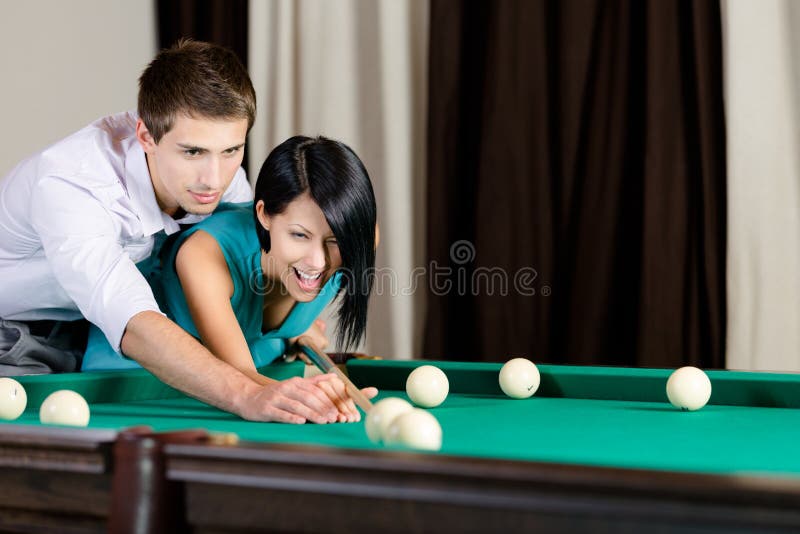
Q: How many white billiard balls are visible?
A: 7